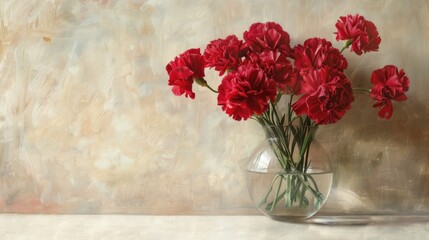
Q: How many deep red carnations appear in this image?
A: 9